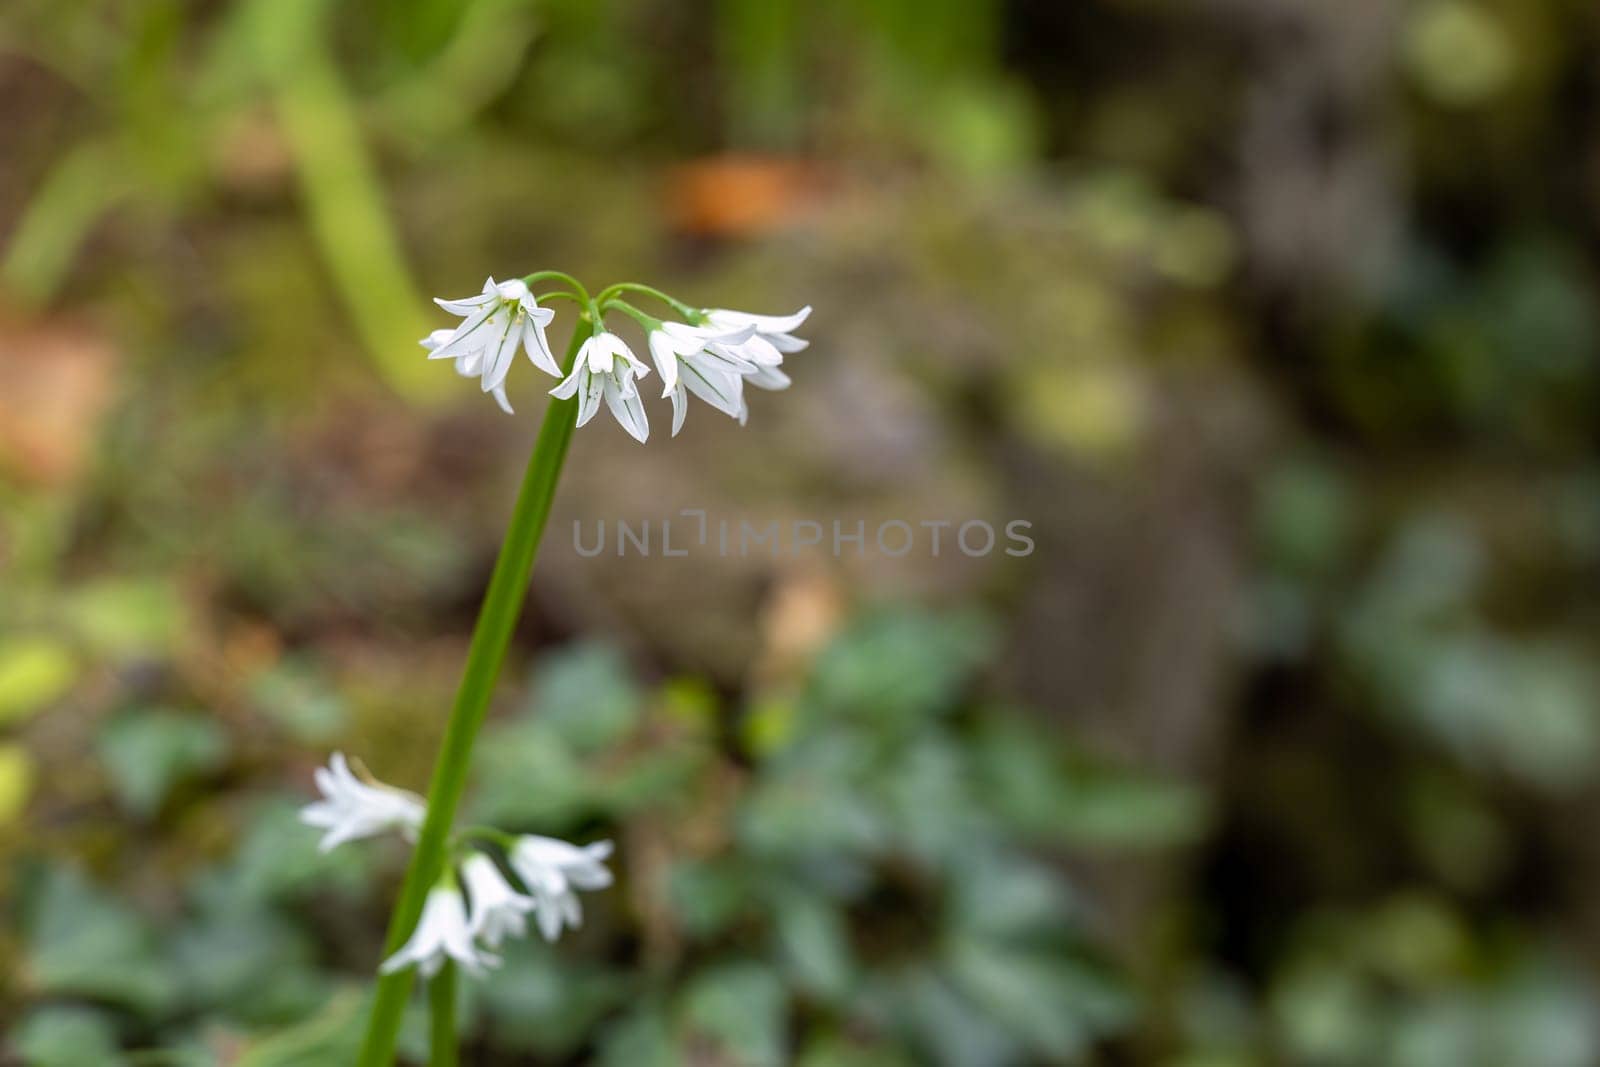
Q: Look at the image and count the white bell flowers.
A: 9